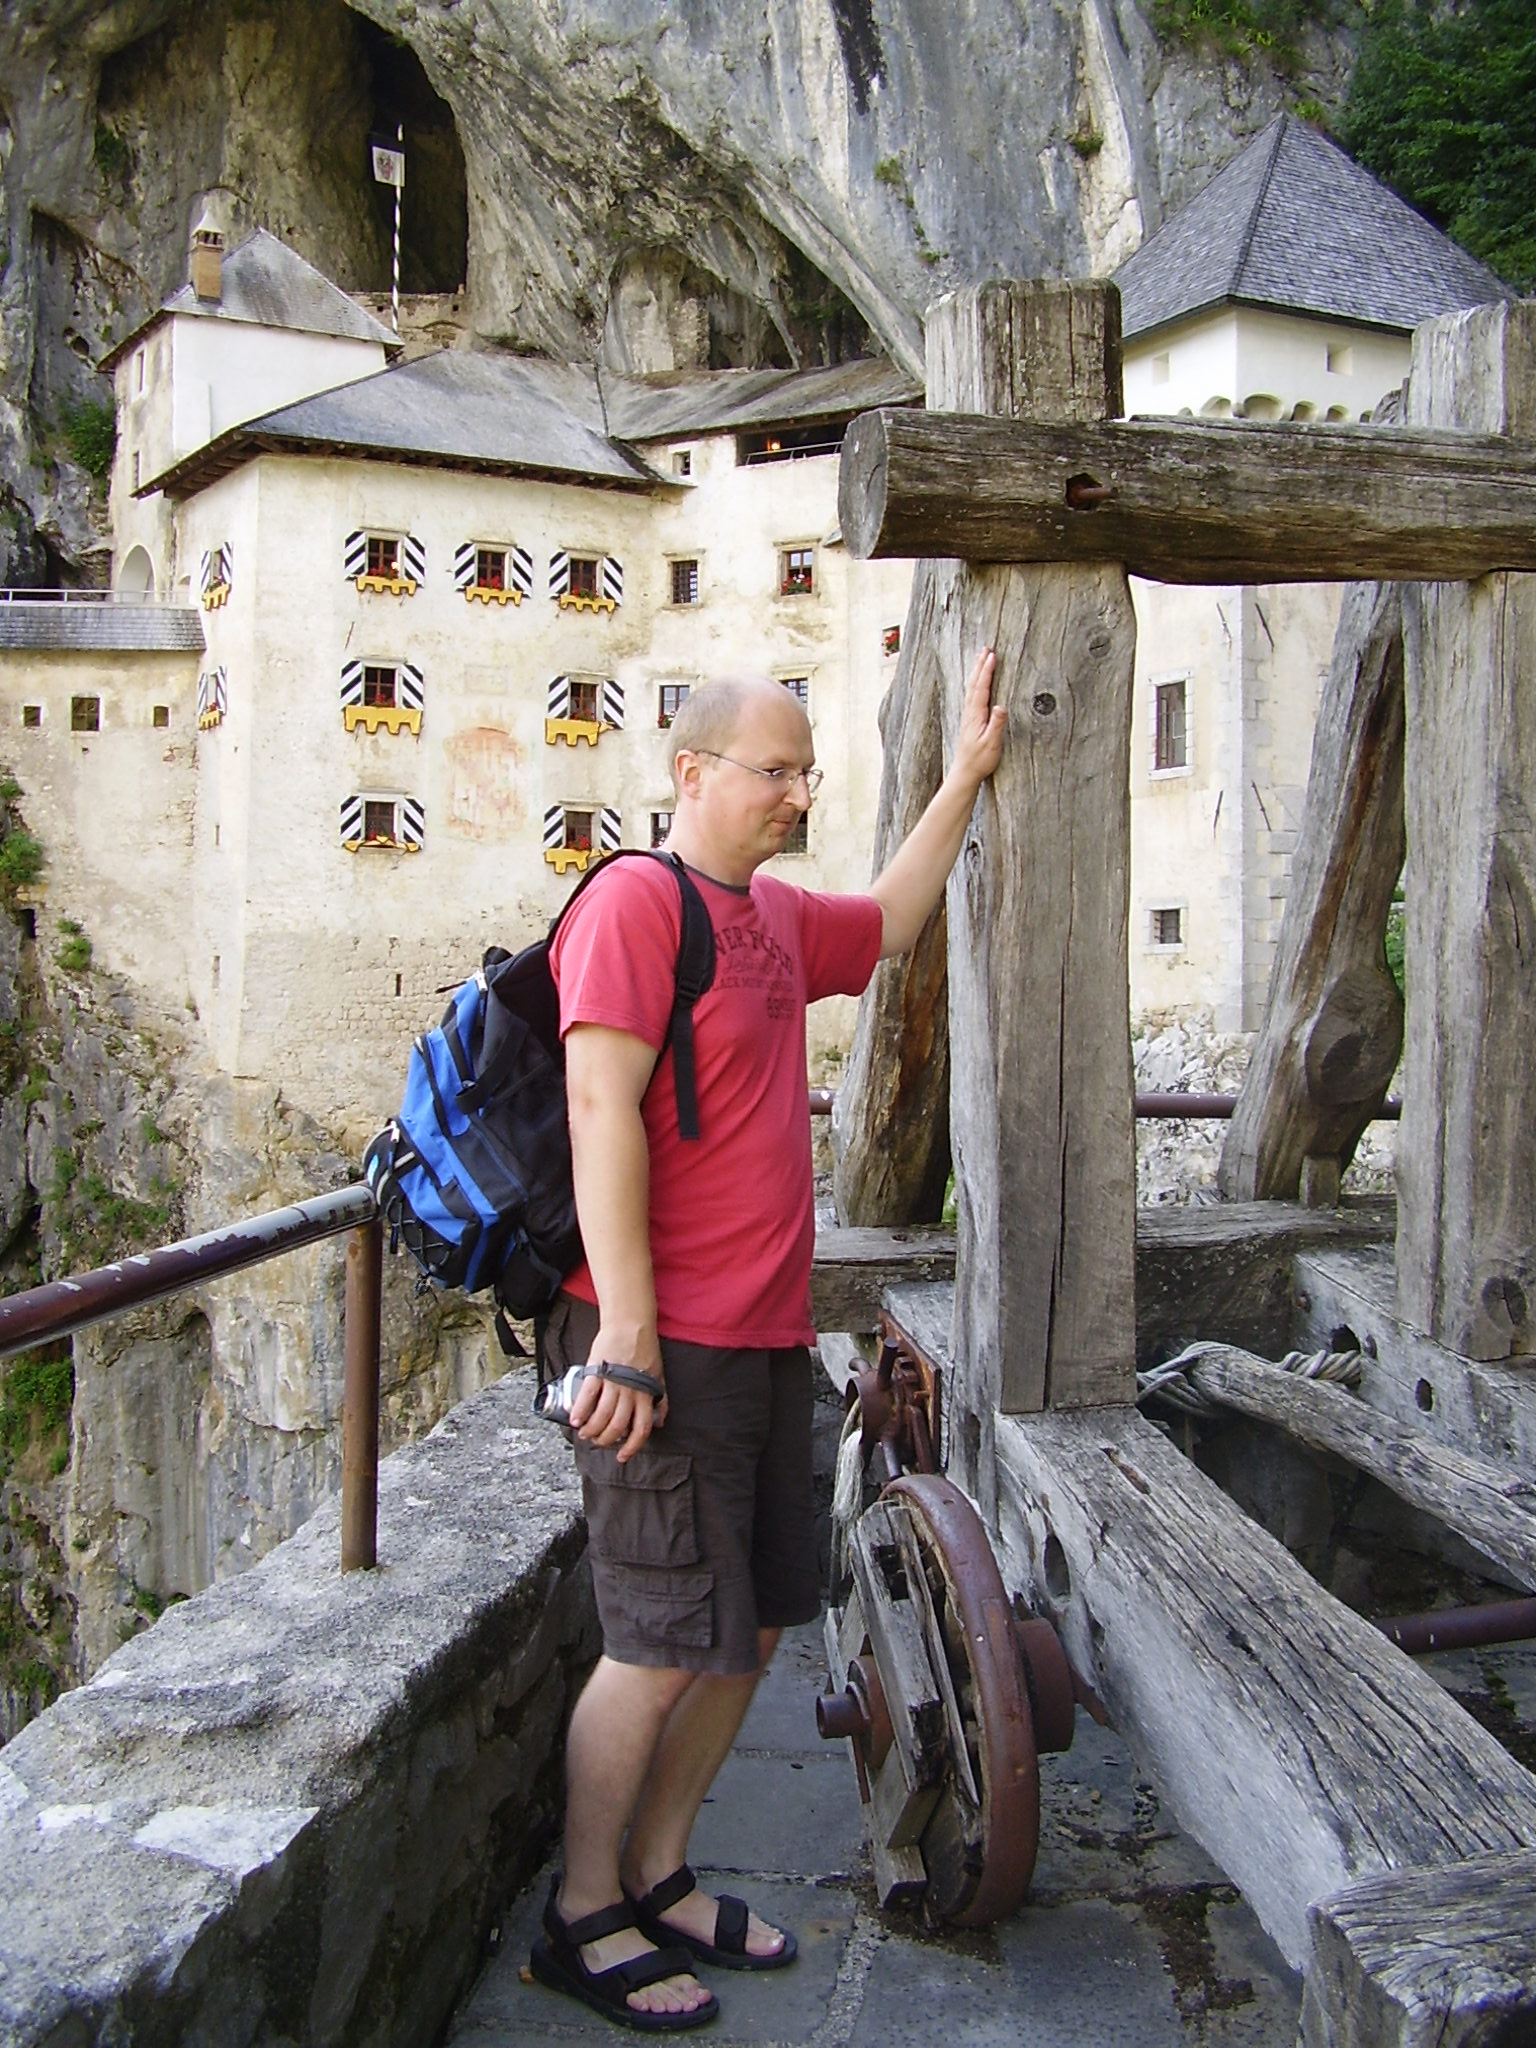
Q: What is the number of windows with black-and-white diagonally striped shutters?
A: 9